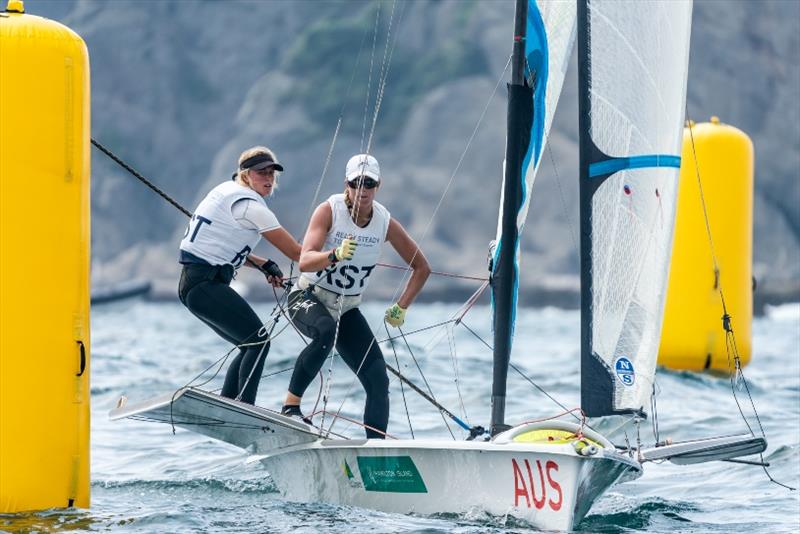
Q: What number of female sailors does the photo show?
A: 2